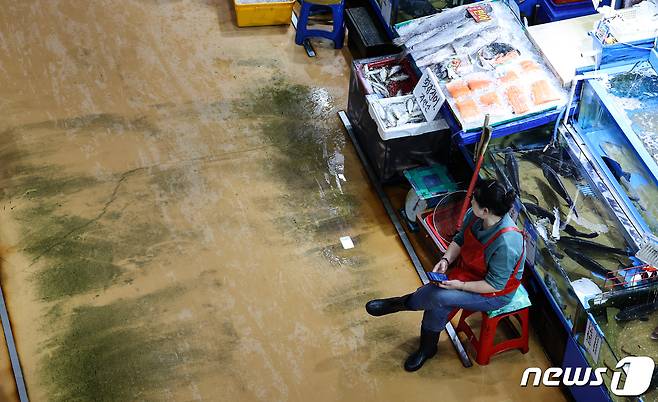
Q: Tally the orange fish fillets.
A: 8